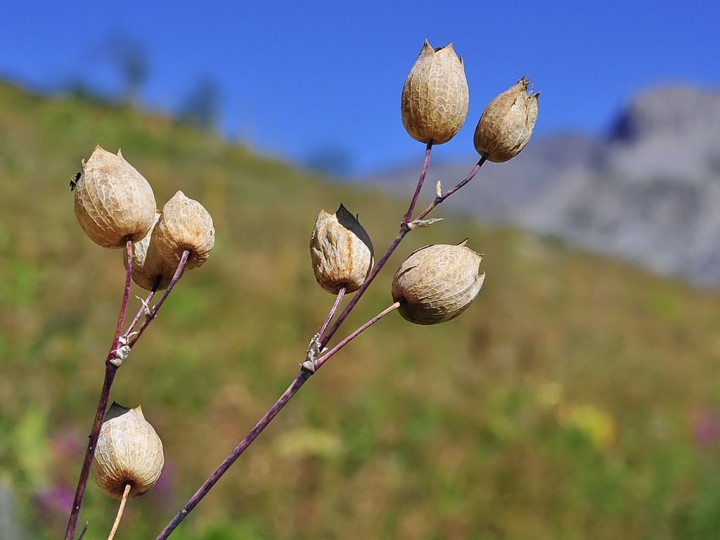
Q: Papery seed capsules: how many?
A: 8